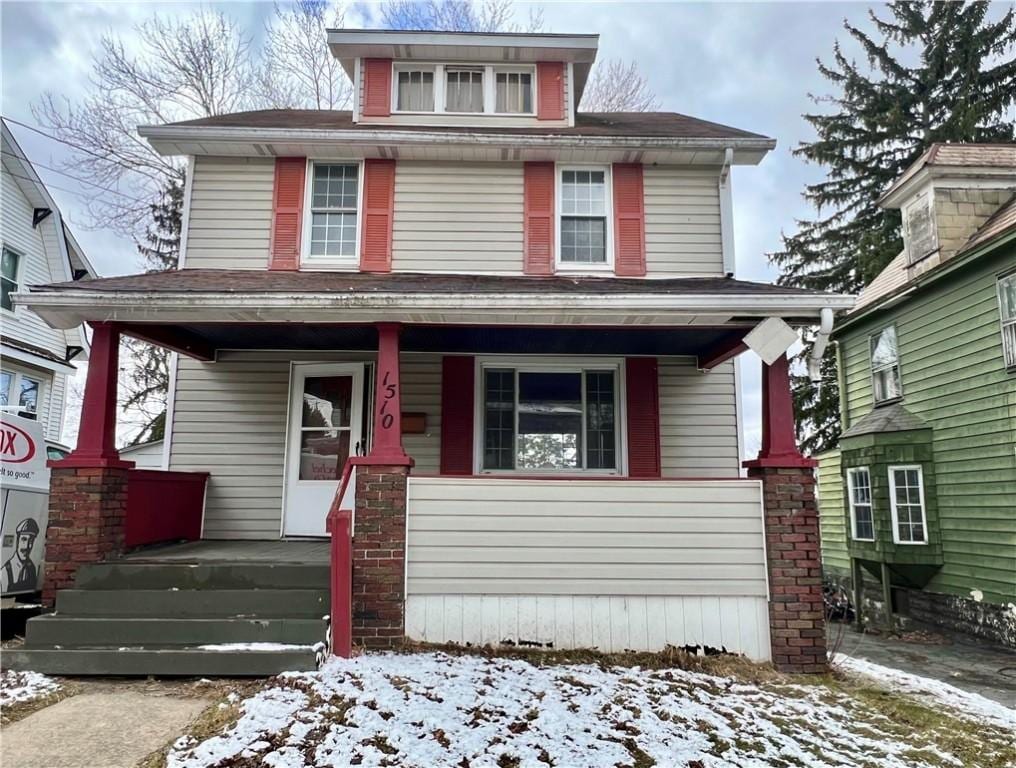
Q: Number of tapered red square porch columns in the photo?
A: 3